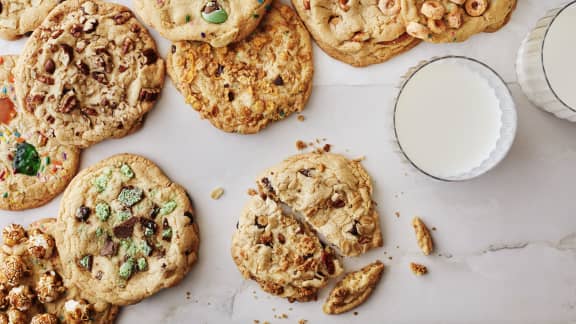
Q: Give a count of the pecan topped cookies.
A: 1